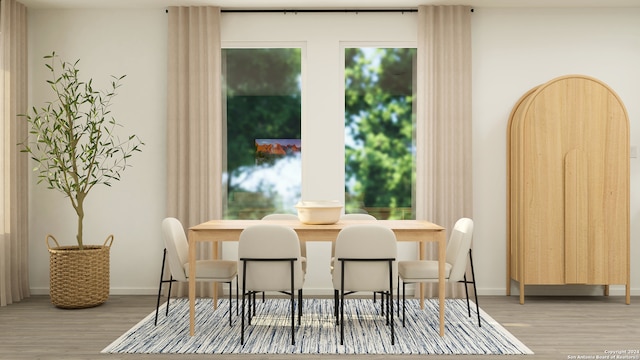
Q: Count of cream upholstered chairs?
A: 6